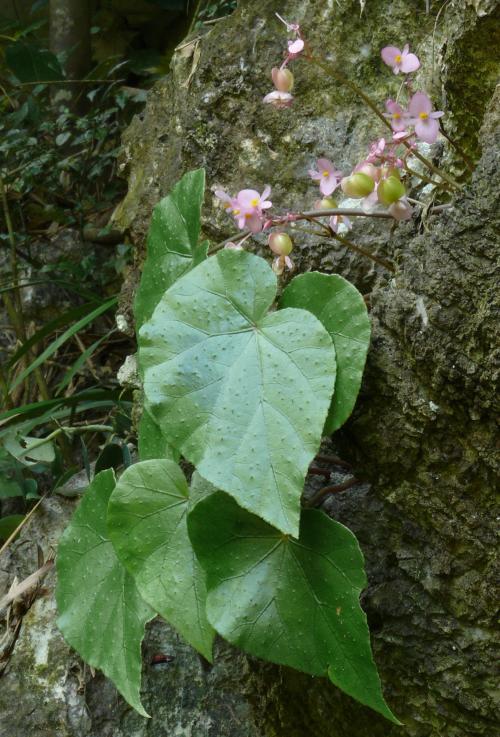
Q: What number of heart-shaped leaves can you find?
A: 6